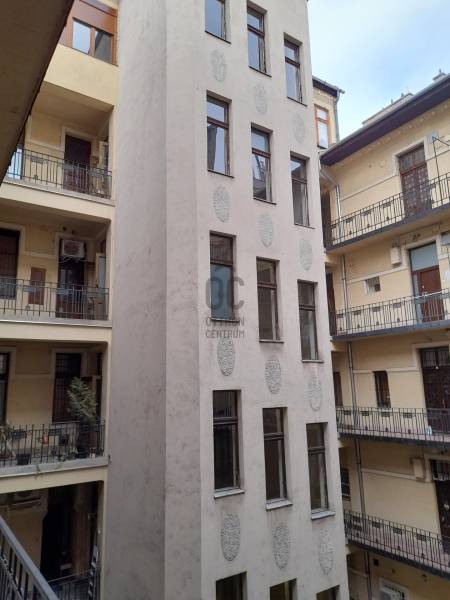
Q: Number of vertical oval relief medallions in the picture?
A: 12